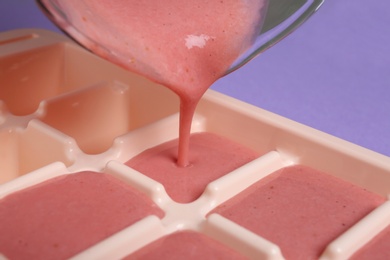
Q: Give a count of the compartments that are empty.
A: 3